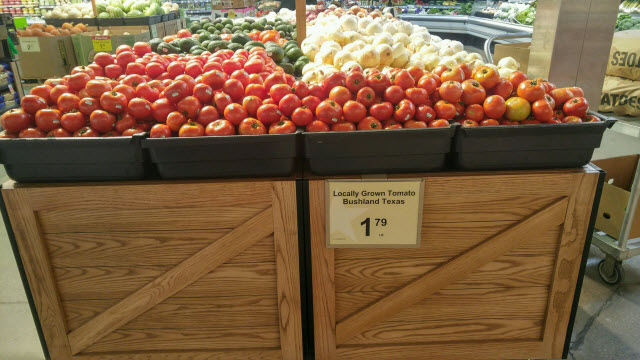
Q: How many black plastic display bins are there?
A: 4